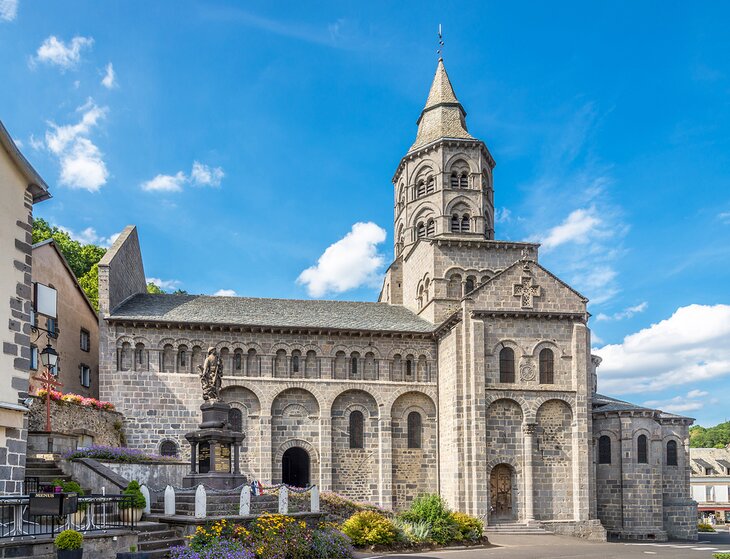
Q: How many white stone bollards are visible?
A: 6